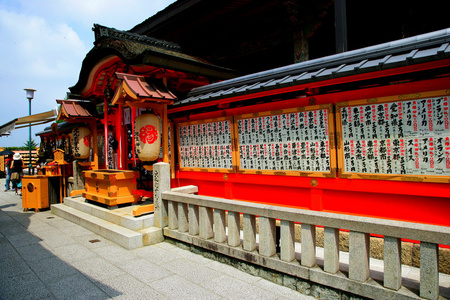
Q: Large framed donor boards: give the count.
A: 3